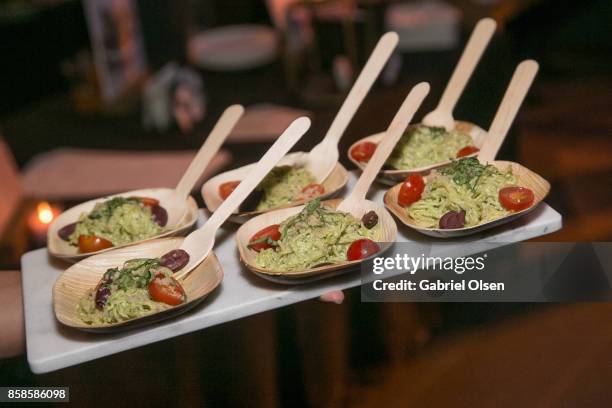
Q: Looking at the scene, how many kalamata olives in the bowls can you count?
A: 7